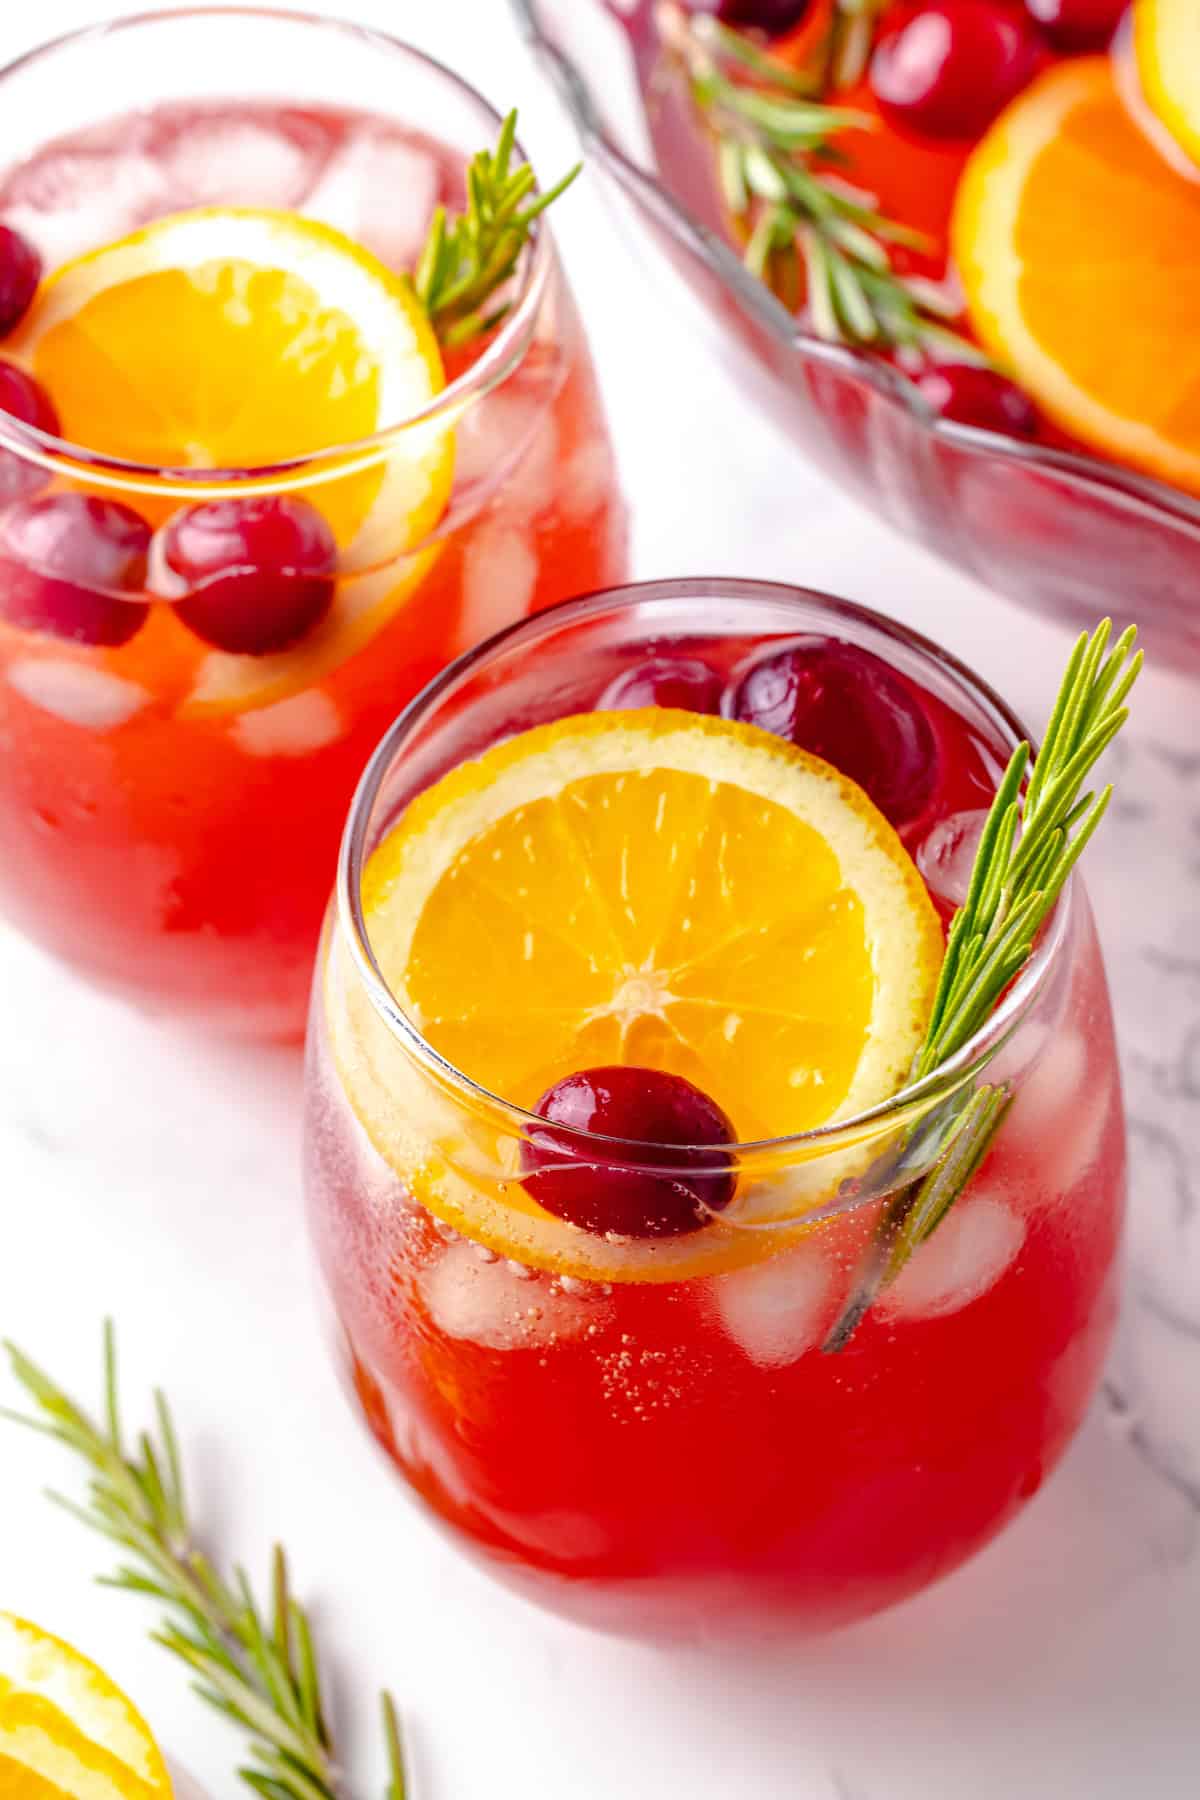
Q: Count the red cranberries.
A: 11